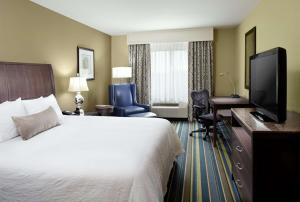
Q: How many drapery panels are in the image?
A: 2